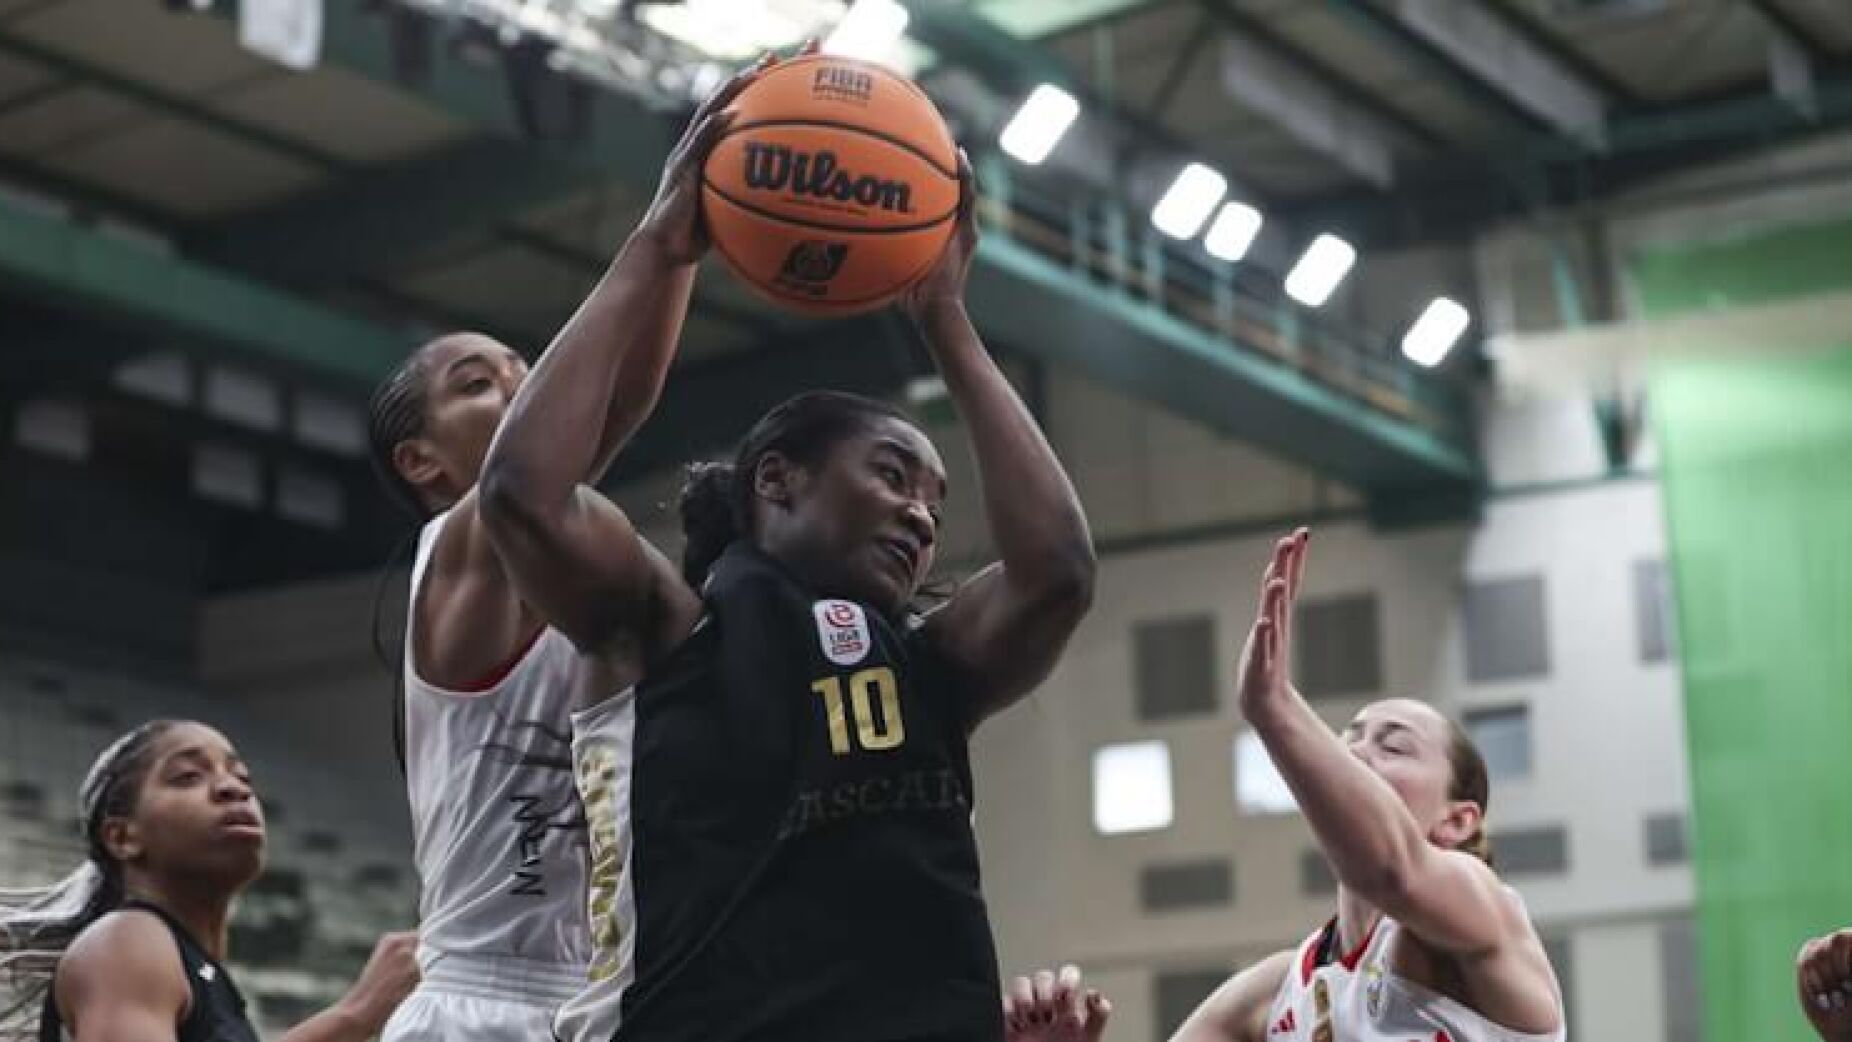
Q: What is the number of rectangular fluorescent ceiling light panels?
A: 5